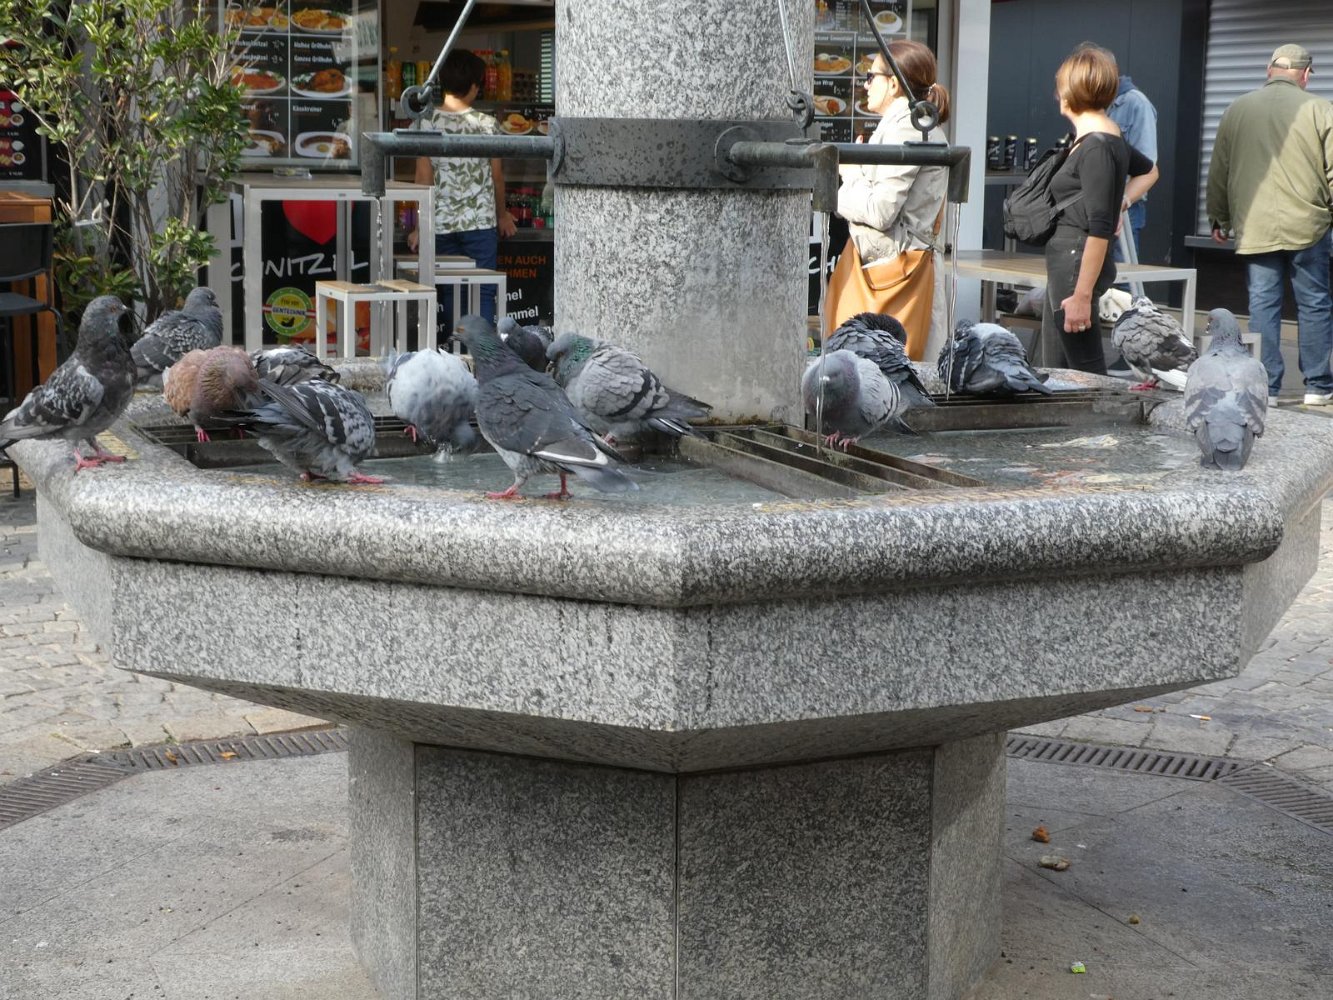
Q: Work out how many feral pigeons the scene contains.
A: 14